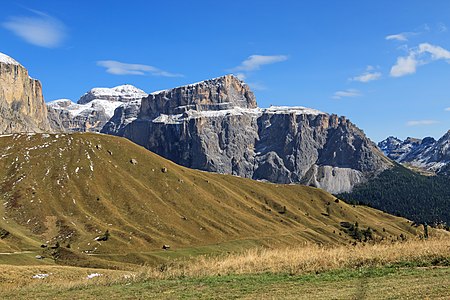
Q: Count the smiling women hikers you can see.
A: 0